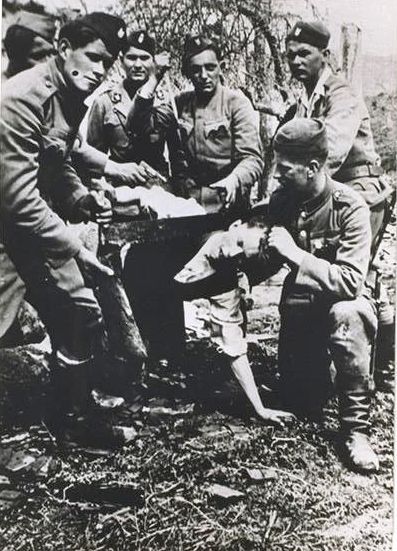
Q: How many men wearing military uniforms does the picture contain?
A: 6